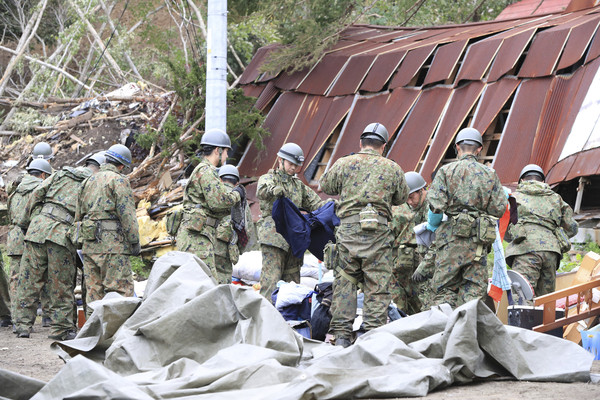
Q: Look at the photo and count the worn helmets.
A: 11